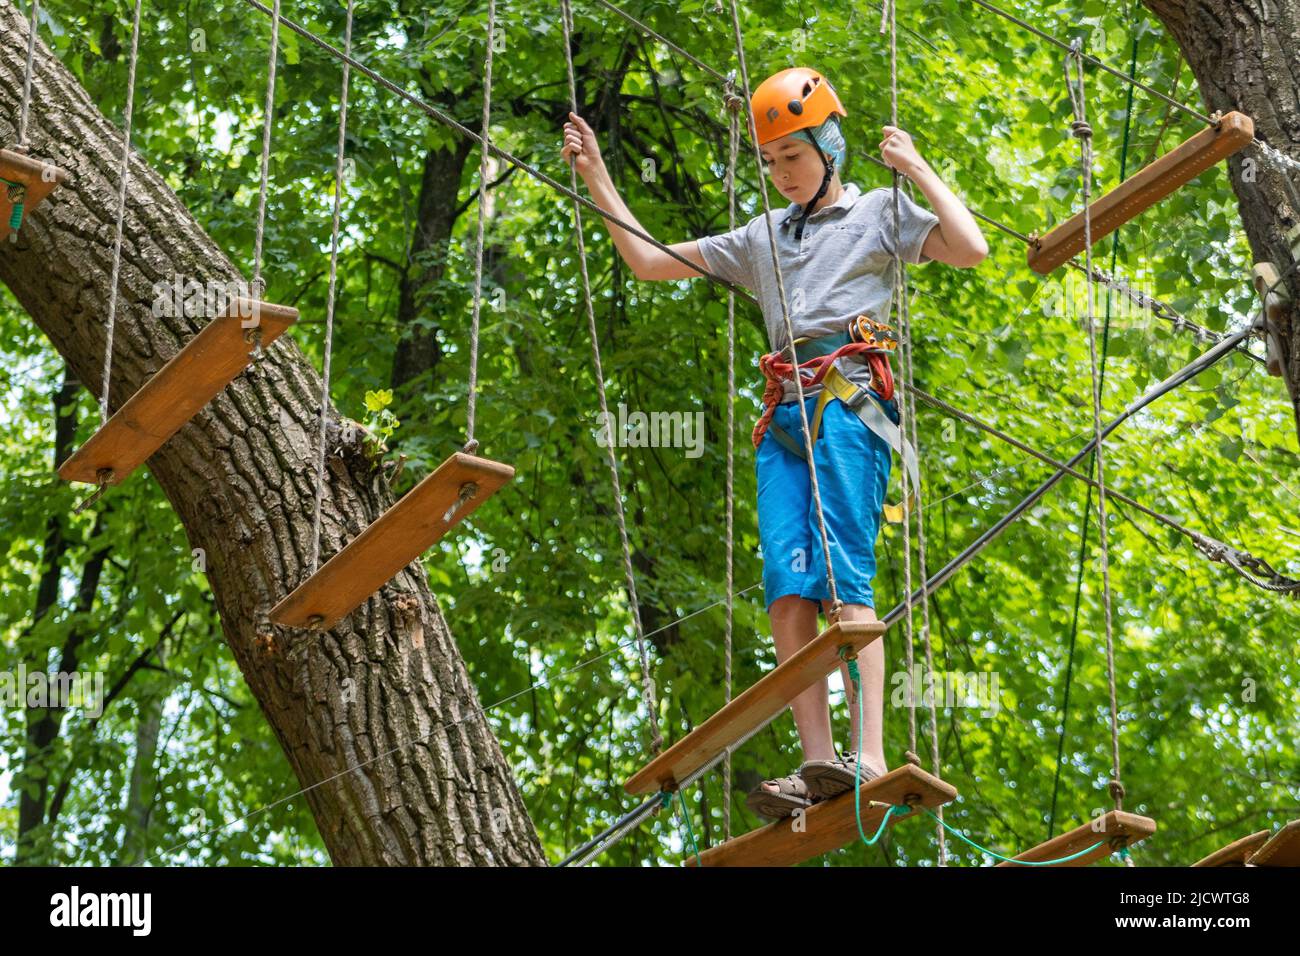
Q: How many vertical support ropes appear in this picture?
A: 11